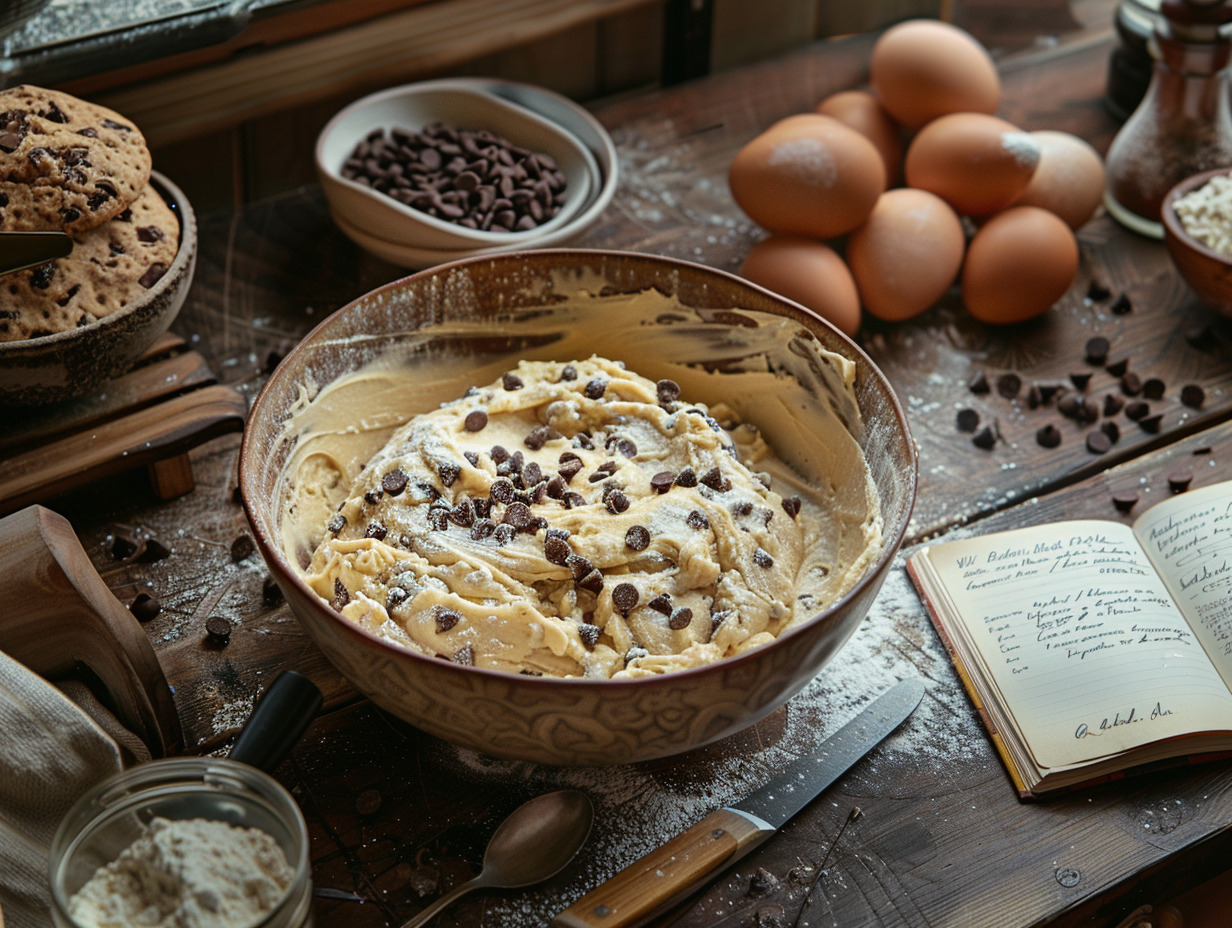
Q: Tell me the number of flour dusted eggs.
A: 2